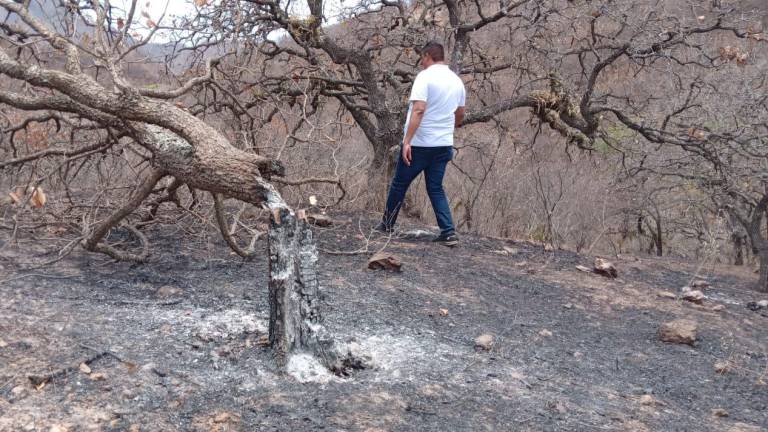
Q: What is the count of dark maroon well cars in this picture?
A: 0